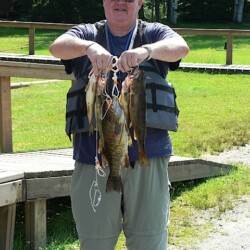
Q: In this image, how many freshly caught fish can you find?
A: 5